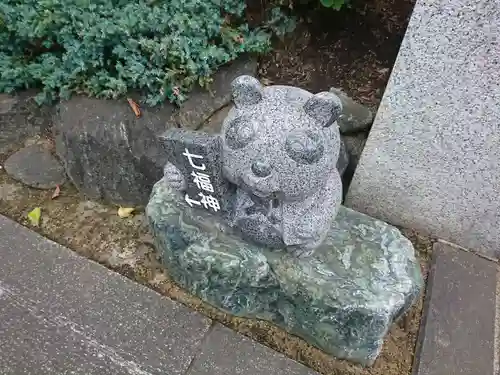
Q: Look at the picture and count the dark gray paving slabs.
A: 3